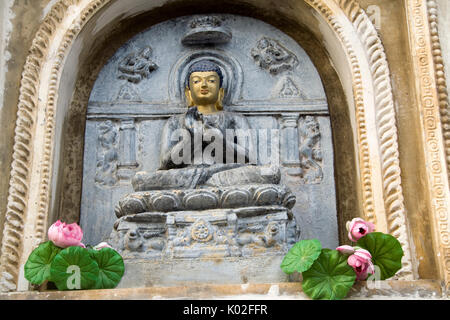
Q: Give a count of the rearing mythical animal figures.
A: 2